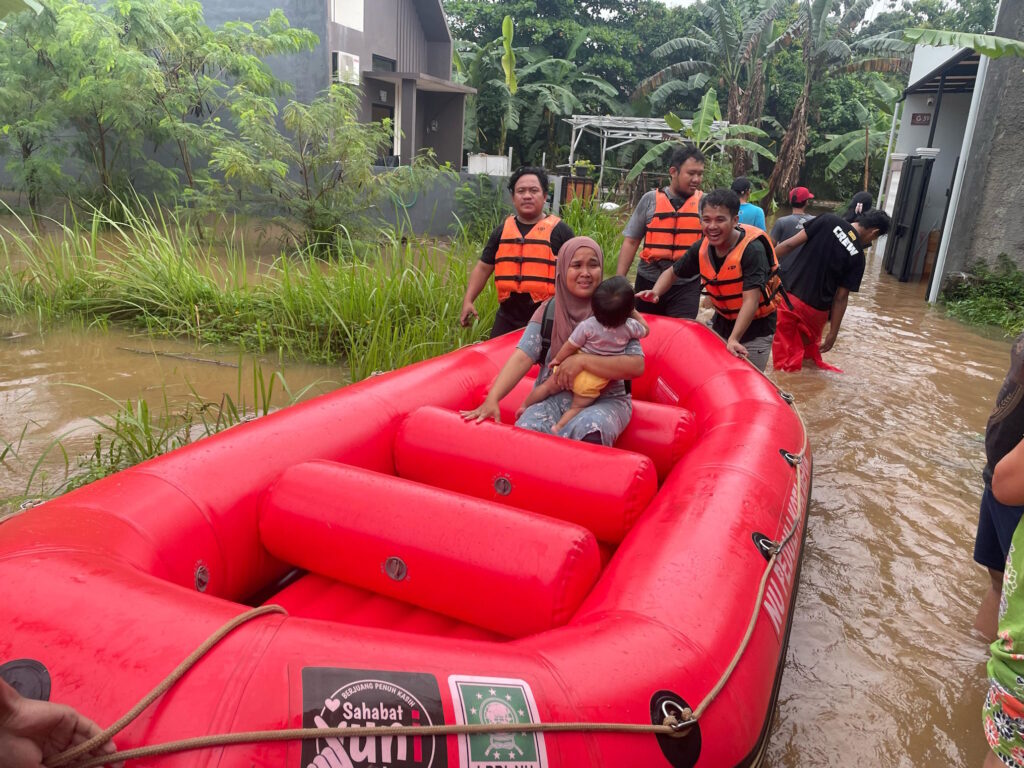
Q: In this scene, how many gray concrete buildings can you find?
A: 2